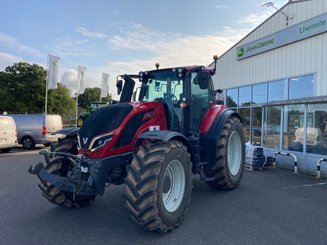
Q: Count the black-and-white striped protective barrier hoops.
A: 2